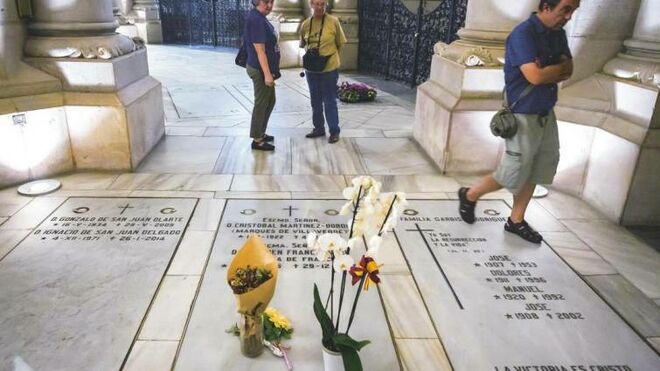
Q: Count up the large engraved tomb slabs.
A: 3